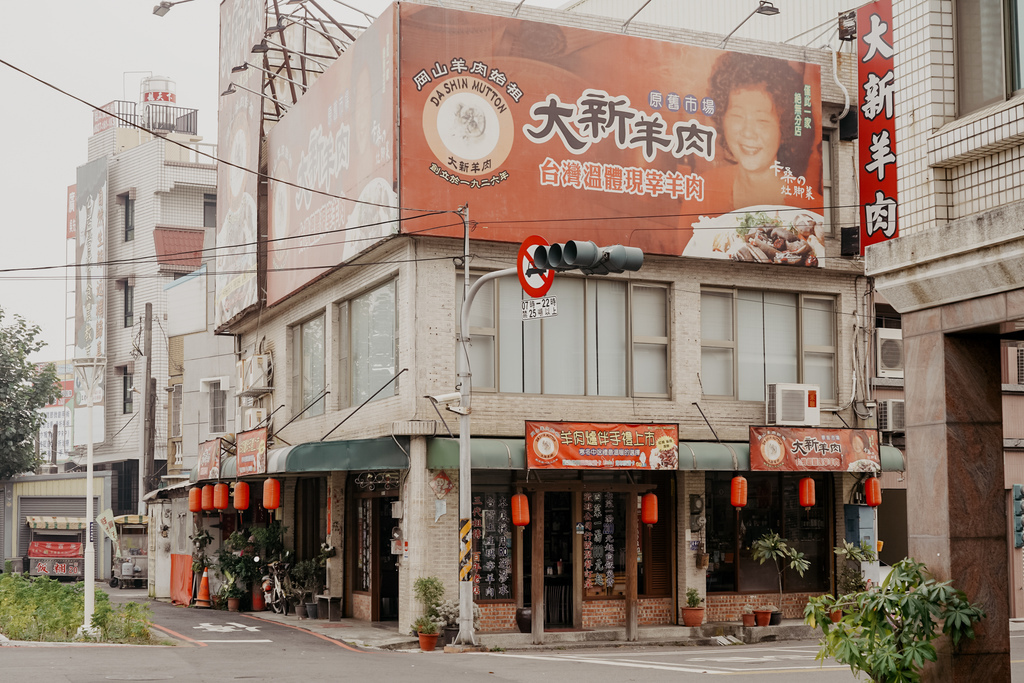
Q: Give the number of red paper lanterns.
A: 10